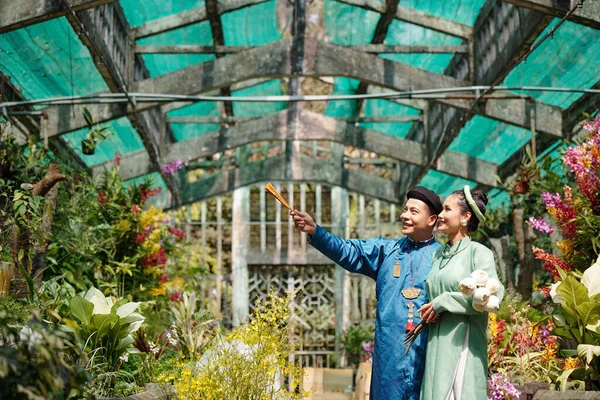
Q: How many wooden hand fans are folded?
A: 1